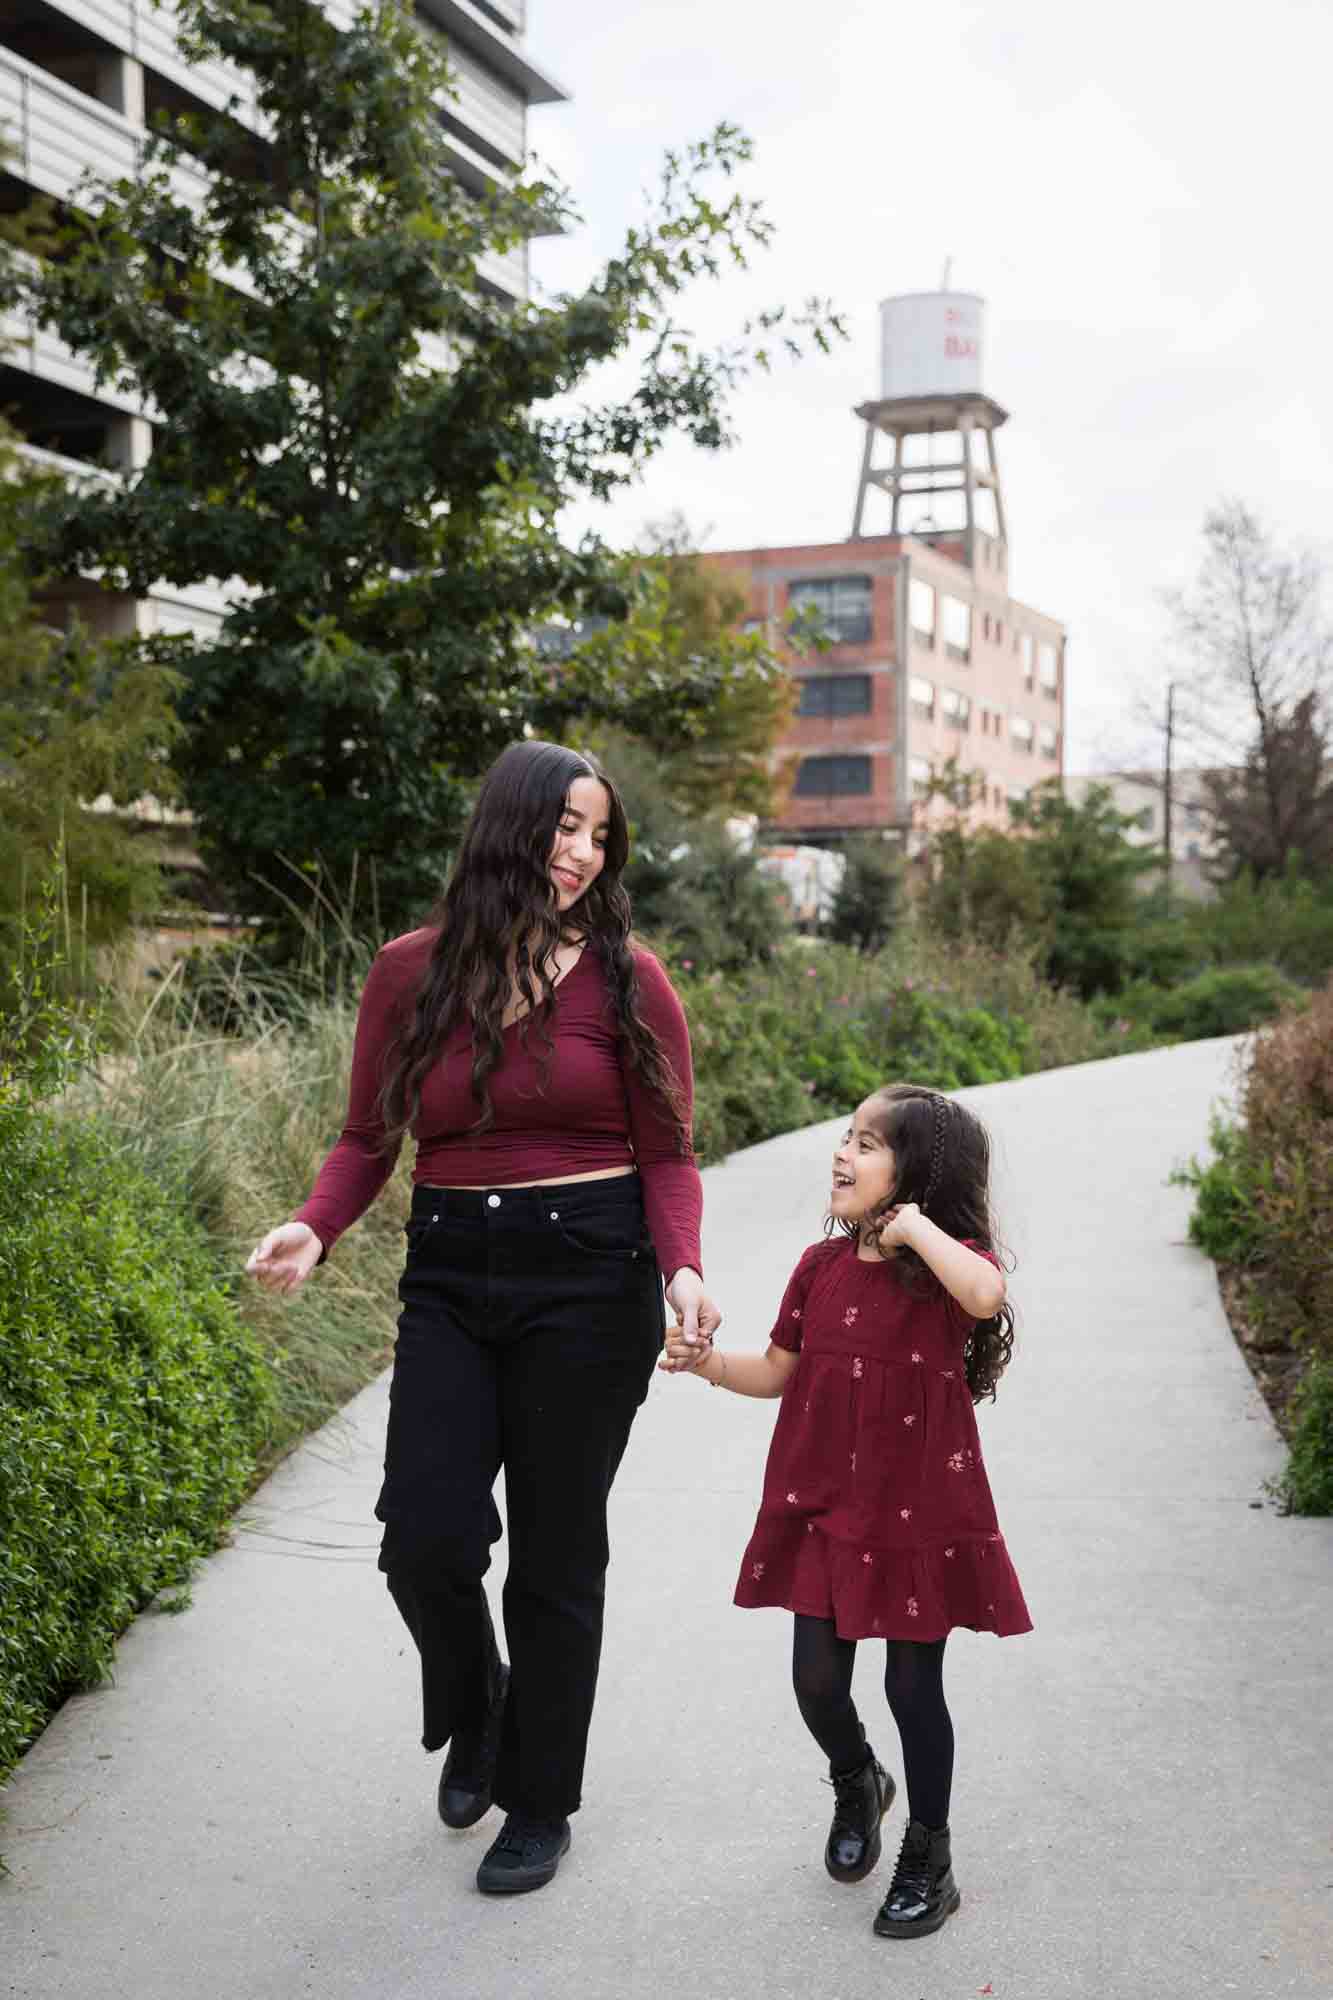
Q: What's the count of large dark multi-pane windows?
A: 3